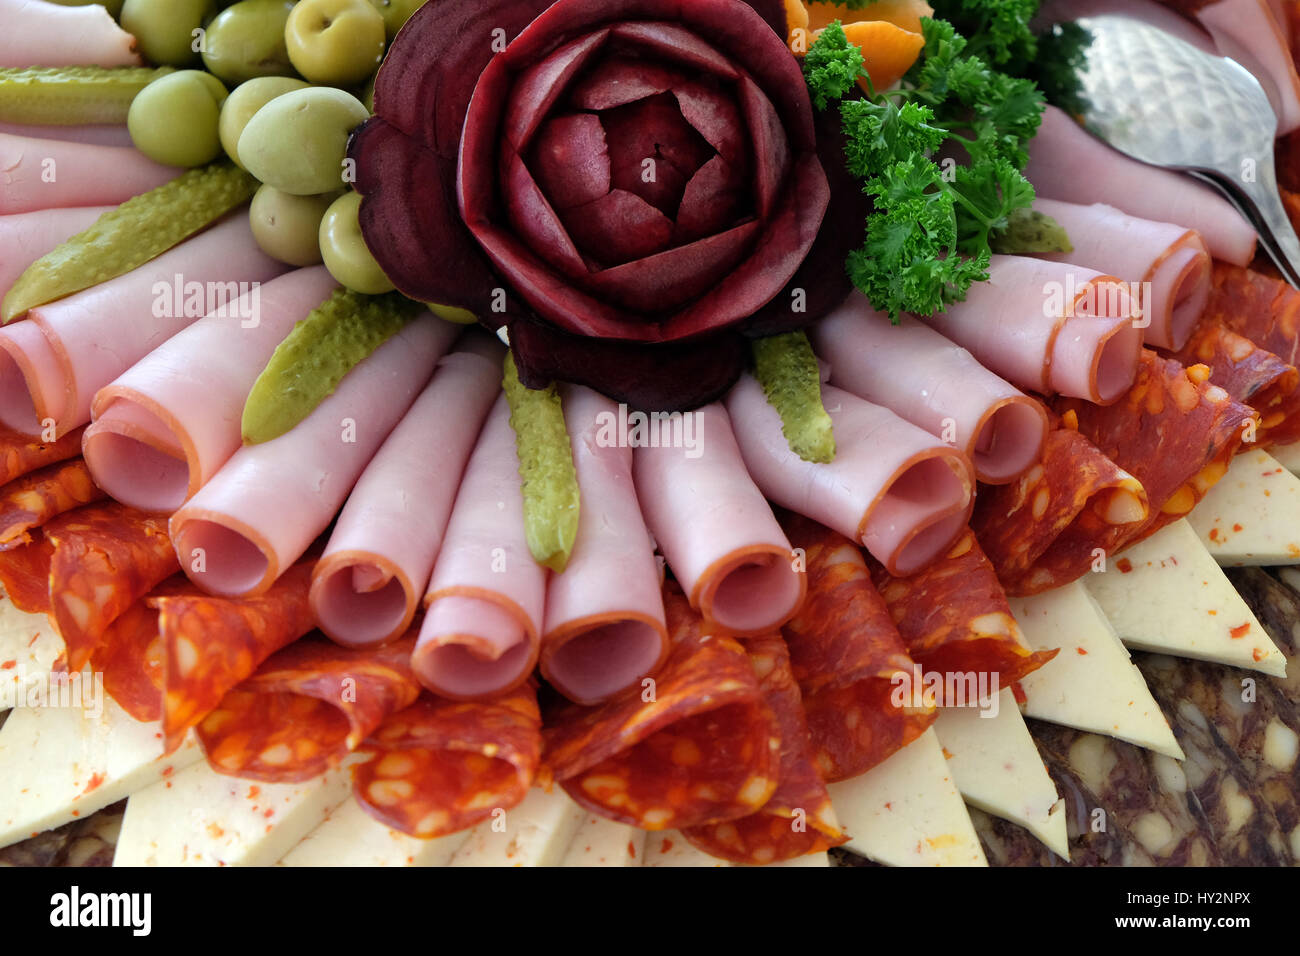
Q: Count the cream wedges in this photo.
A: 13